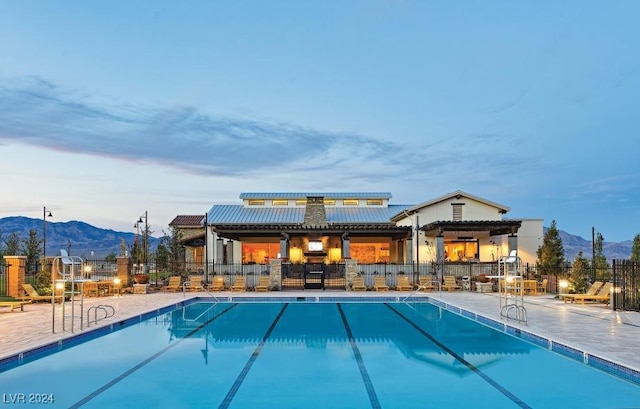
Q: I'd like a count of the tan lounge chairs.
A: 14